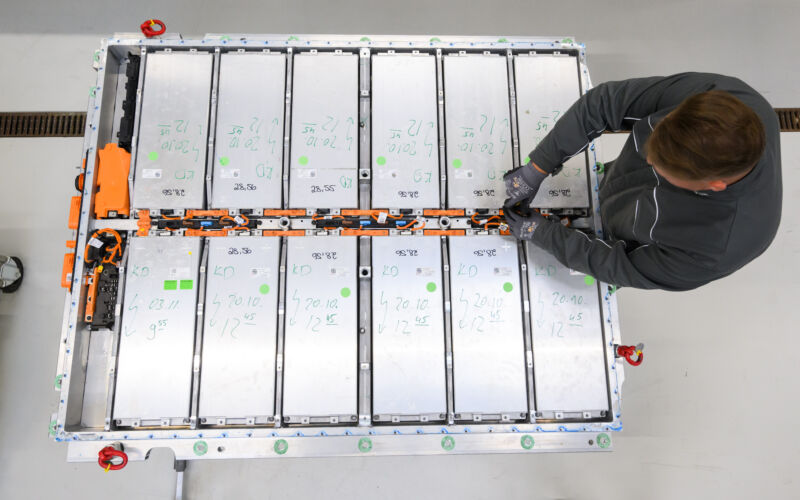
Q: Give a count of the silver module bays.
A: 12